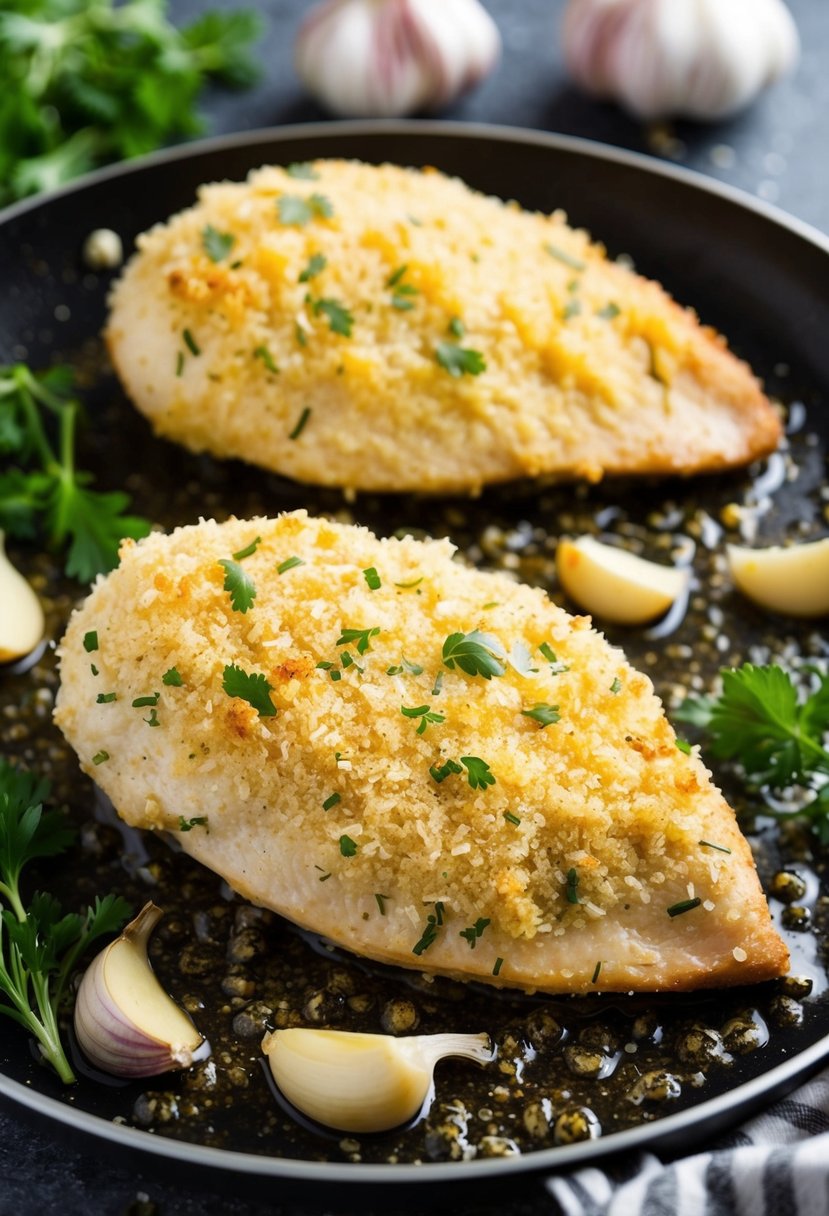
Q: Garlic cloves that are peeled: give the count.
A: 4